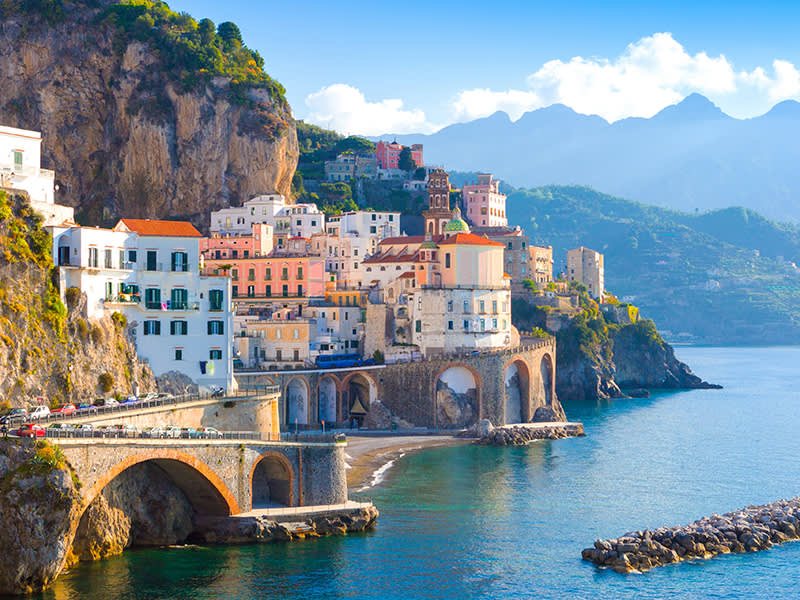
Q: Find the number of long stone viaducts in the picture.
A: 2